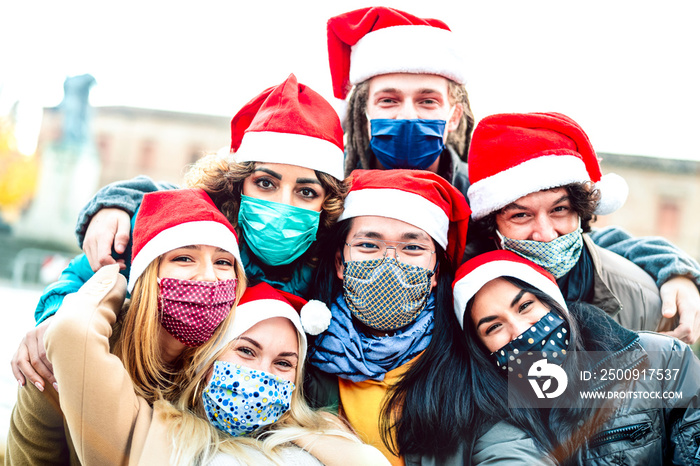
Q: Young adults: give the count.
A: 7